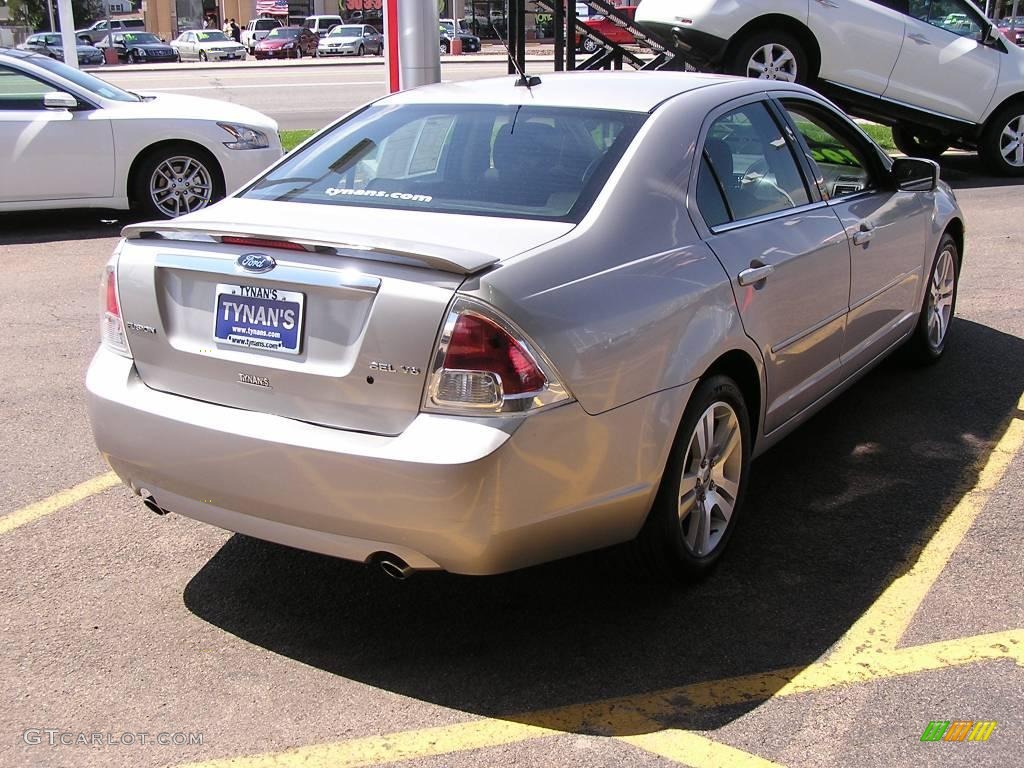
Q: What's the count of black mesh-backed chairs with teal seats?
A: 0